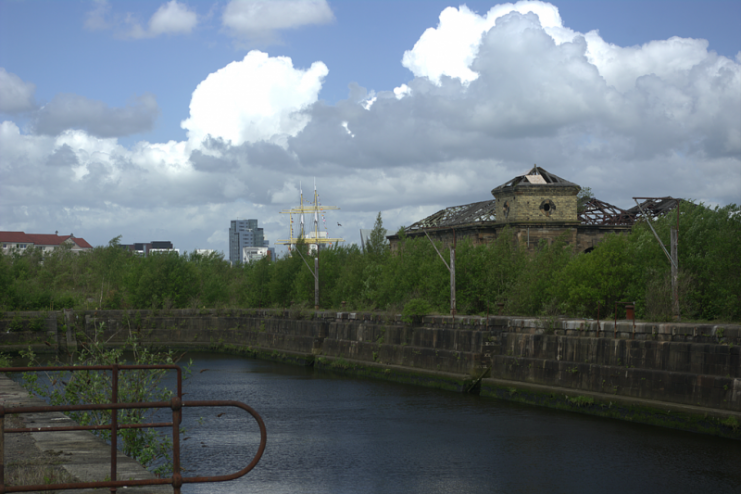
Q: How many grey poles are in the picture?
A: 3